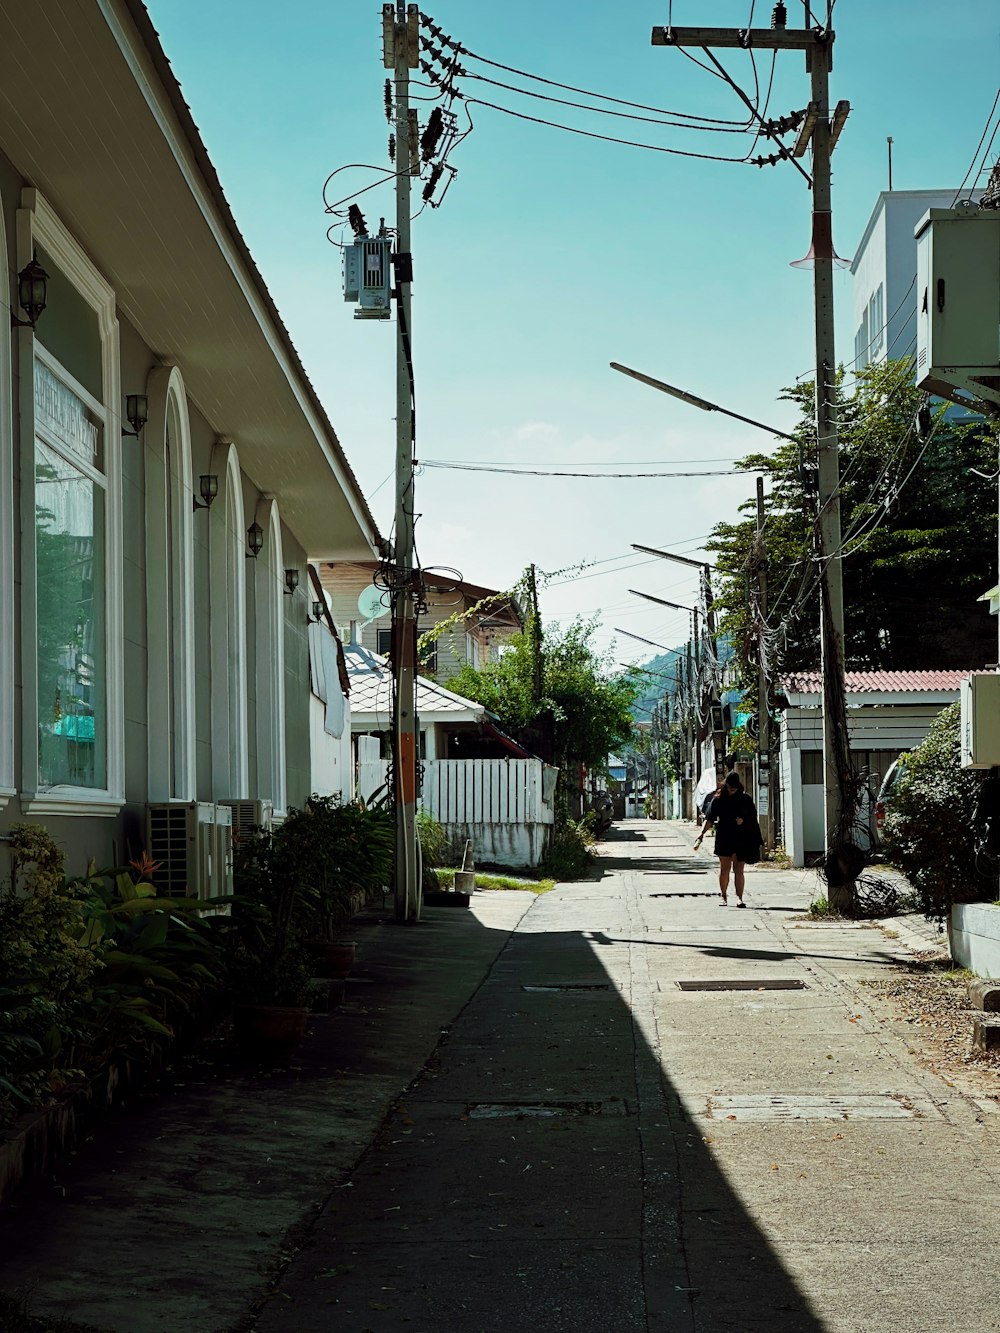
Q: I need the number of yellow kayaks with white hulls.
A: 0